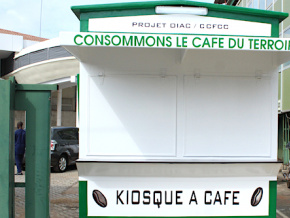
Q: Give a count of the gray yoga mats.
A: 0